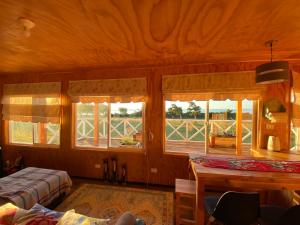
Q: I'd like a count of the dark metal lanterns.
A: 3